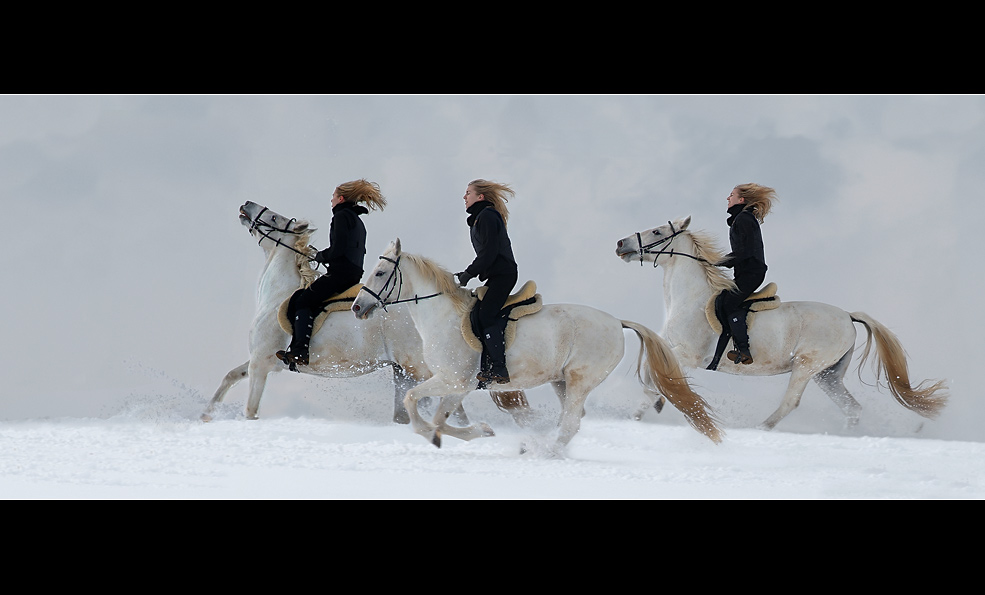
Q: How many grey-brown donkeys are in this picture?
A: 0